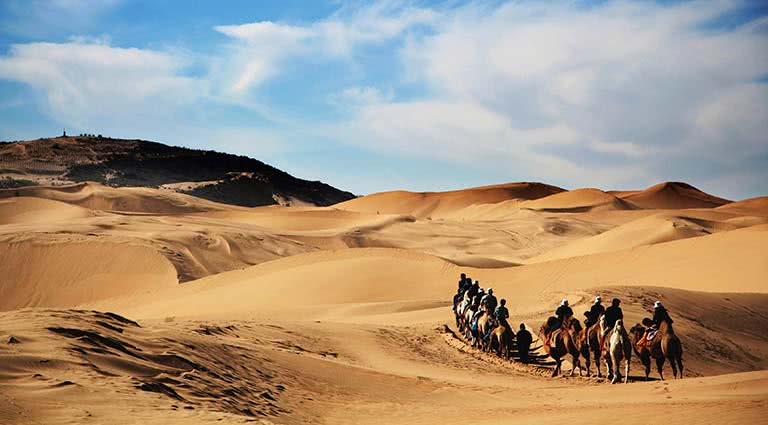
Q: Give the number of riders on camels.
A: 10